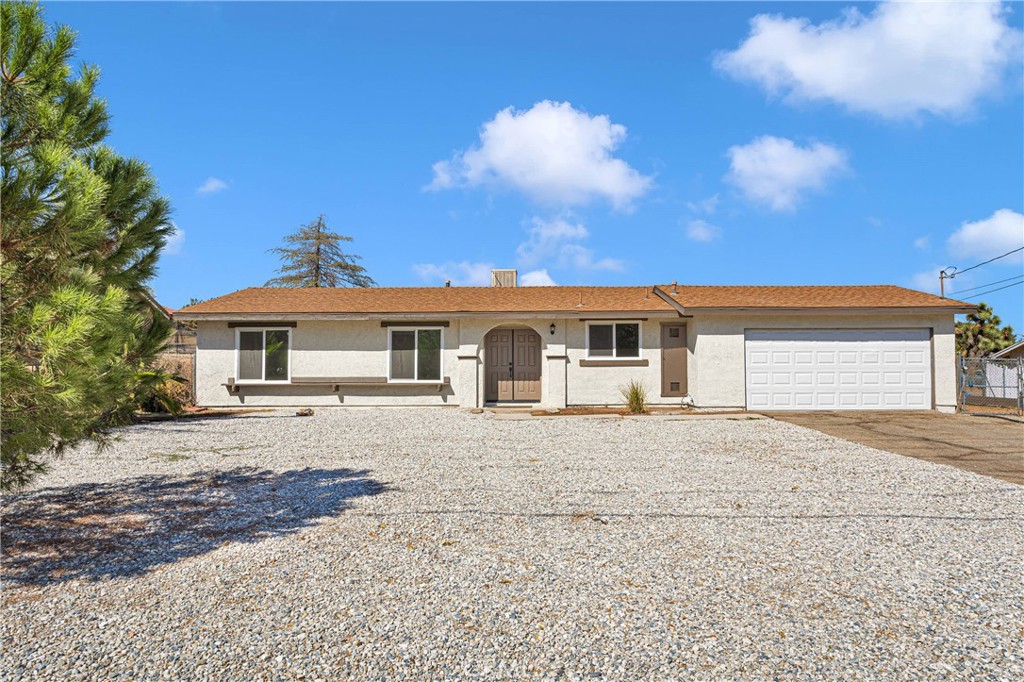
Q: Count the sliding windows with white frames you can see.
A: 3